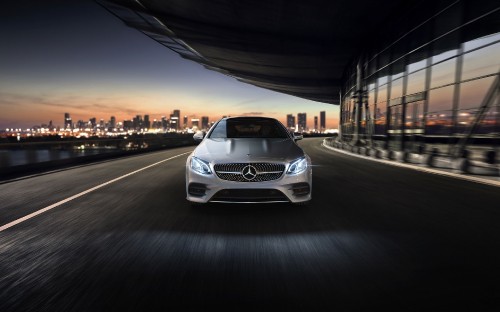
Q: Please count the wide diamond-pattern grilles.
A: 1